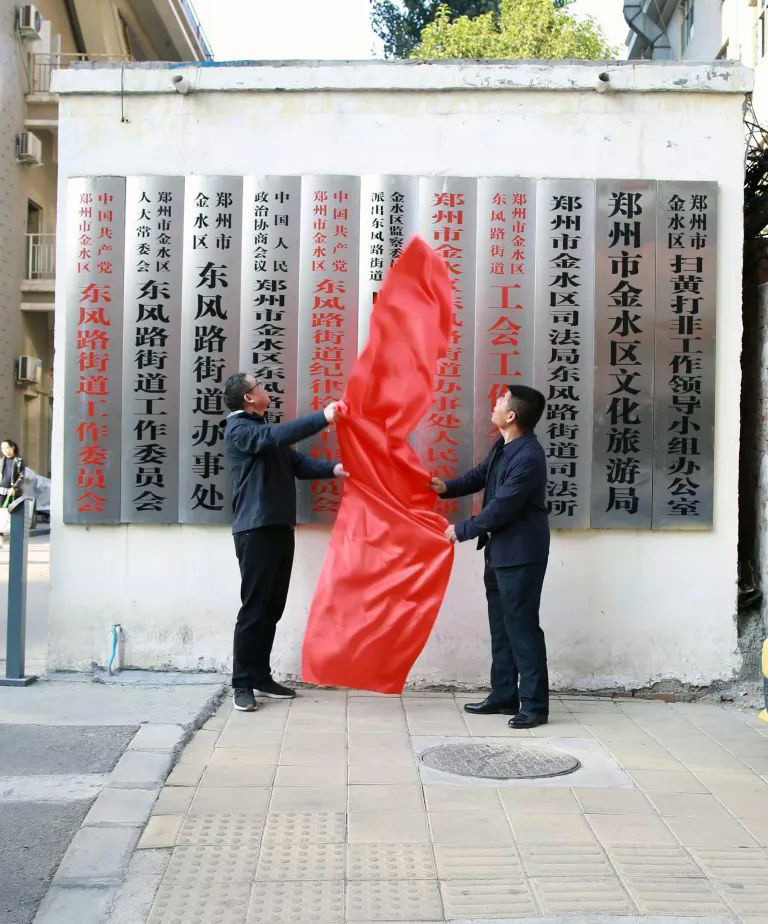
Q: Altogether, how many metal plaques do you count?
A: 11